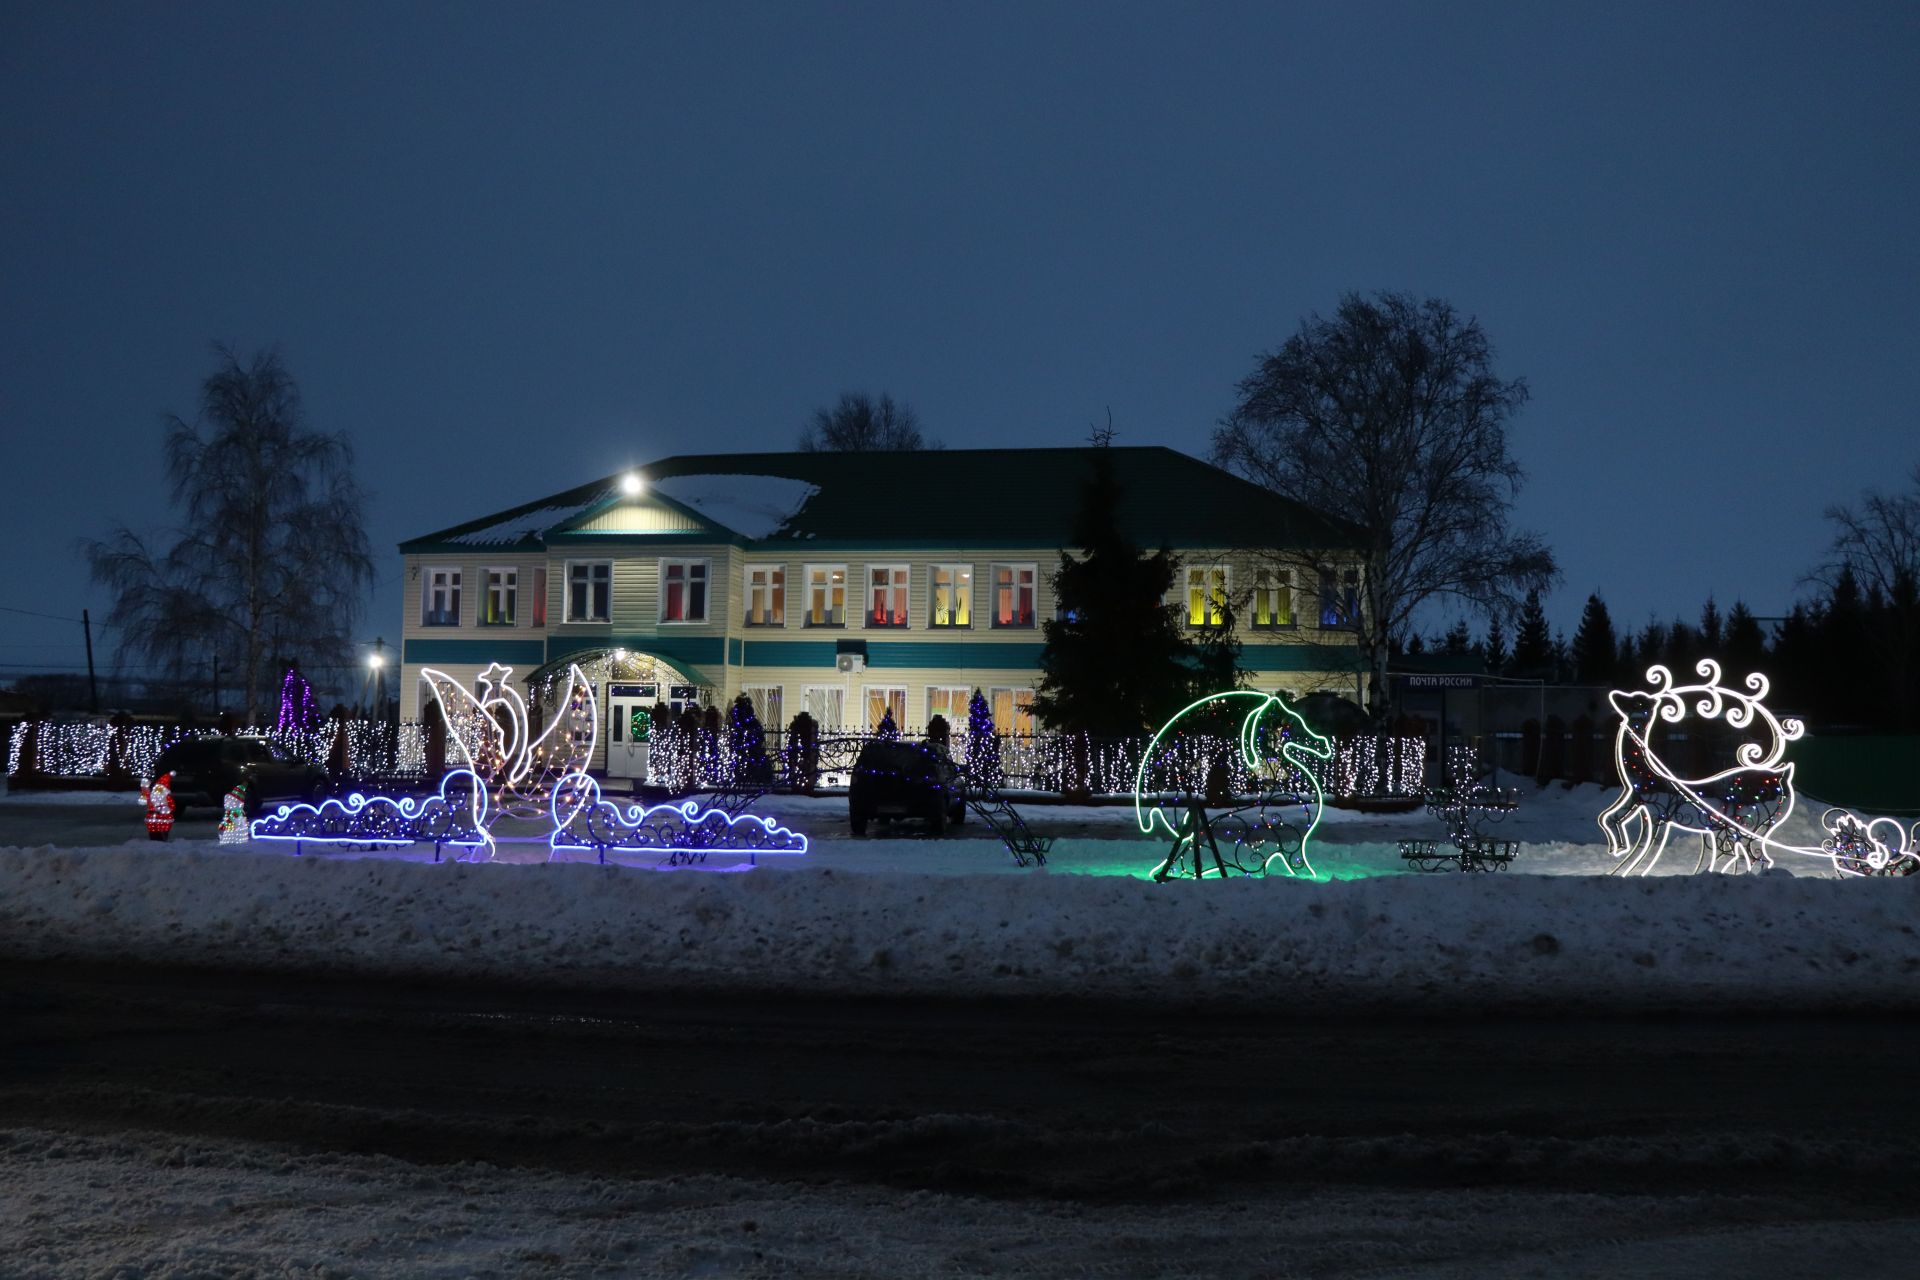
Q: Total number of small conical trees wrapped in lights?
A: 4